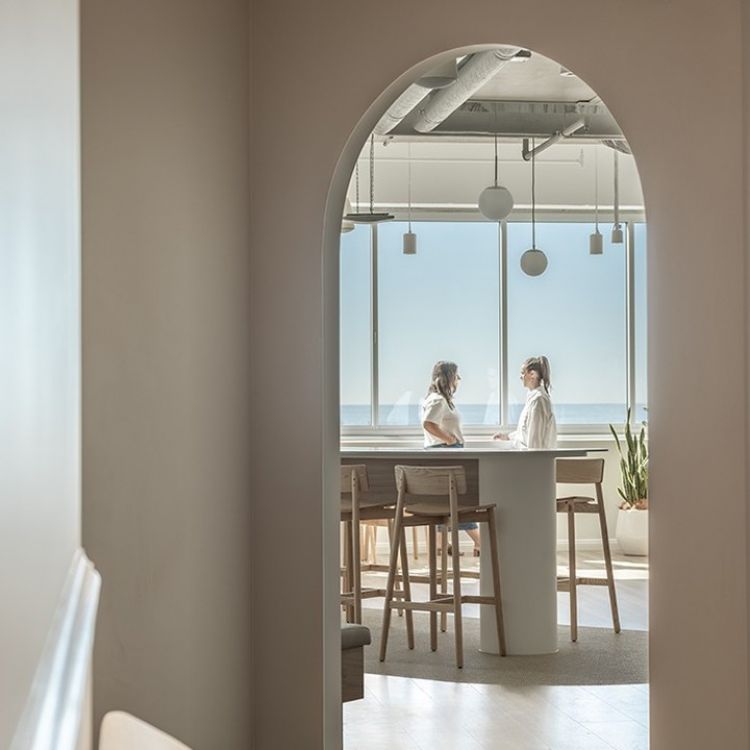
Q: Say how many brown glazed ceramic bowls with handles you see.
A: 0